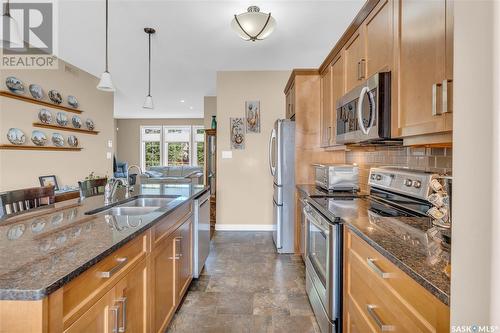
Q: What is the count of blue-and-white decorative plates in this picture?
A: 12